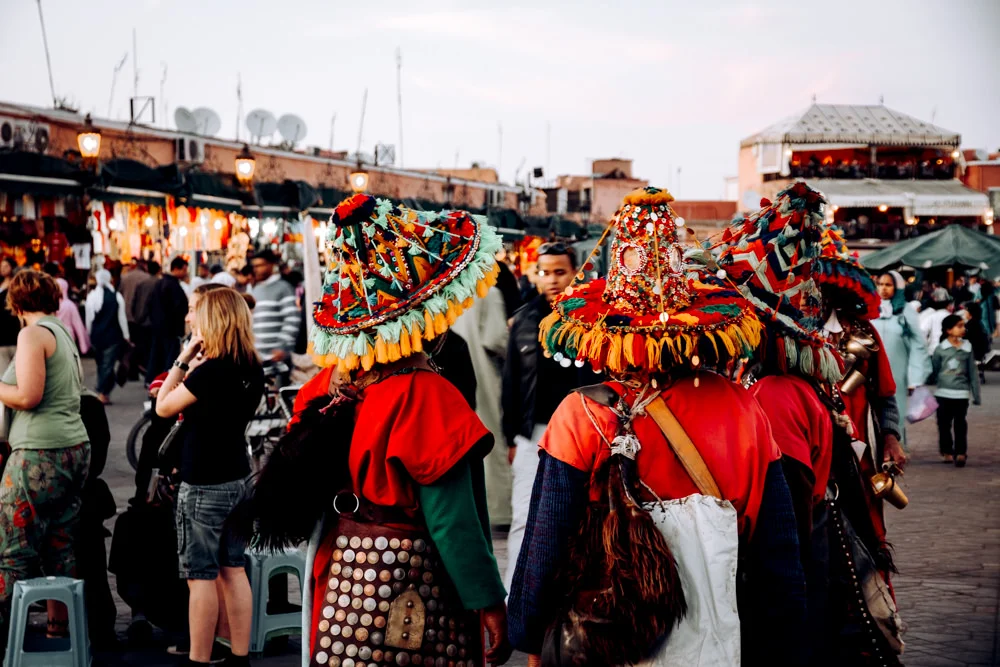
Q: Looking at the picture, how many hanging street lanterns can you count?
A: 3